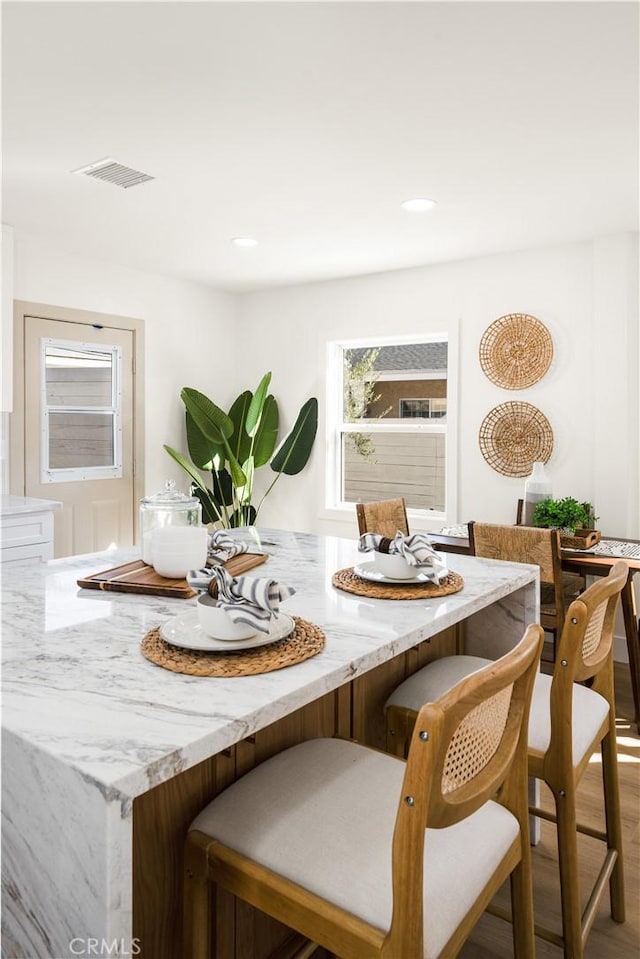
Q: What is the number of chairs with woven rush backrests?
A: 2